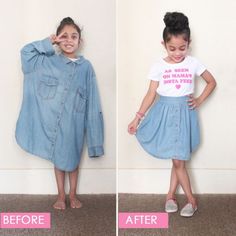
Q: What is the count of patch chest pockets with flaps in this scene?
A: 2